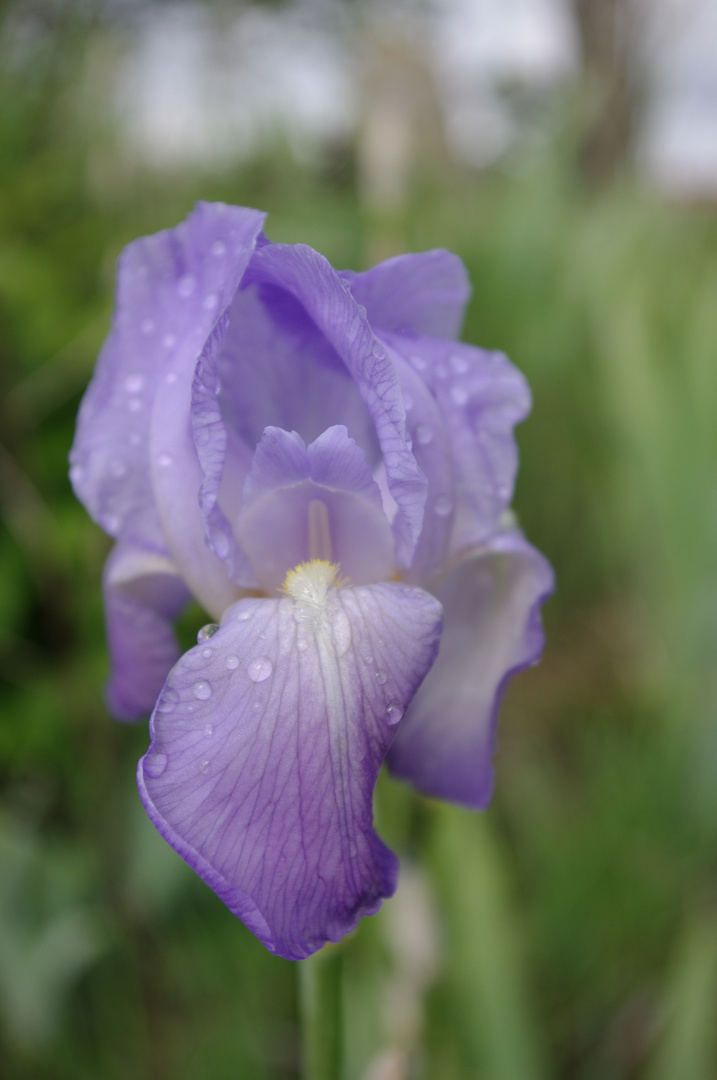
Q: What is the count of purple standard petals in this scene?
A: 3